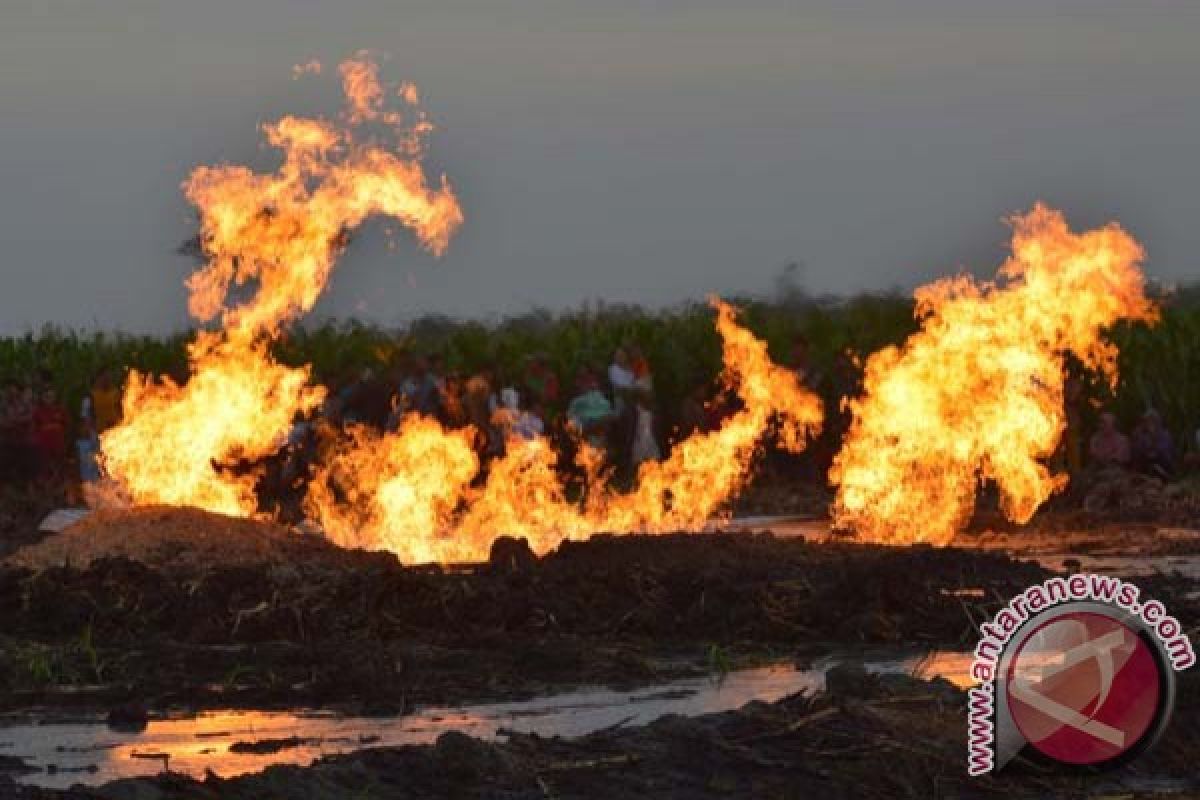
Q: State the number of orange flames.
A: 3